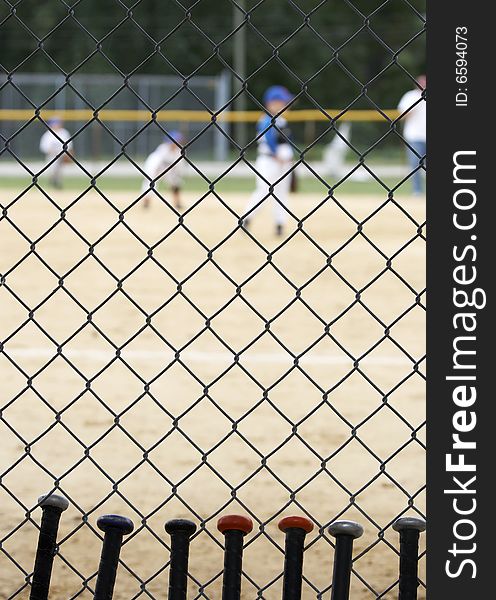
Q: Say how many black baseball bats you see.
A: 7